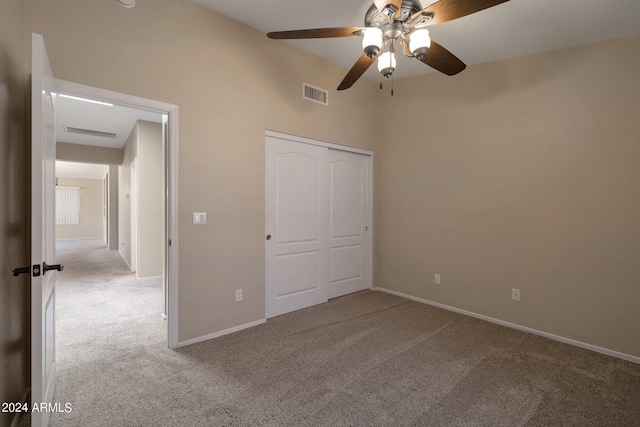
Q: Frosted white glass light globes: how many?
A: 3